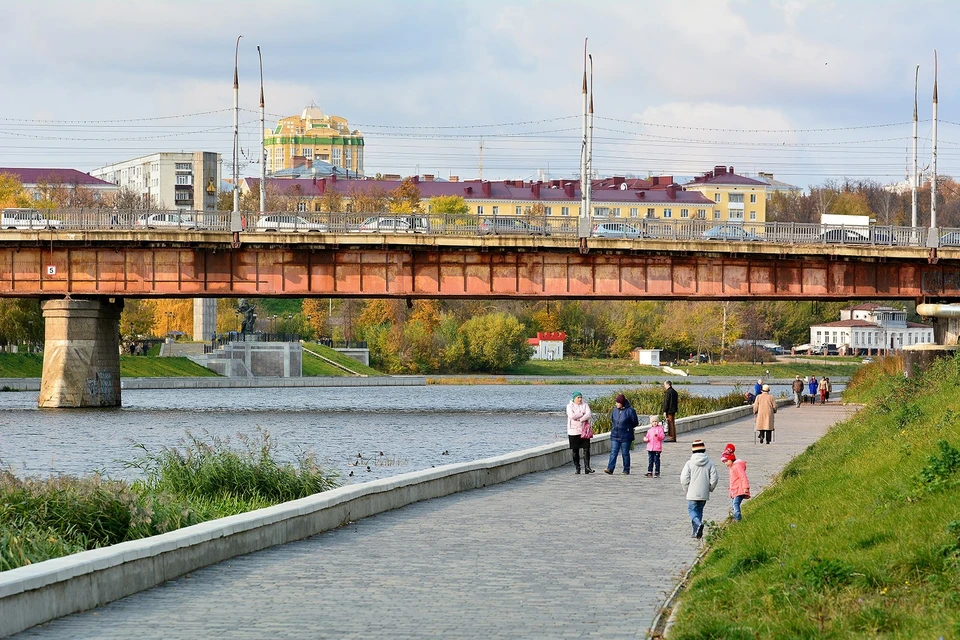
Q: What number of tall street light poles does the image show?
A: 6